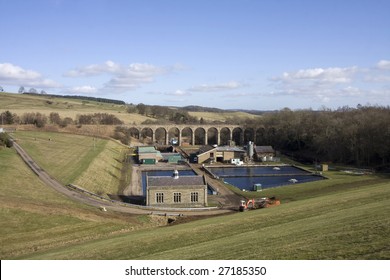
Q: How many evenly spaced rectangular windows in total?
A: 3